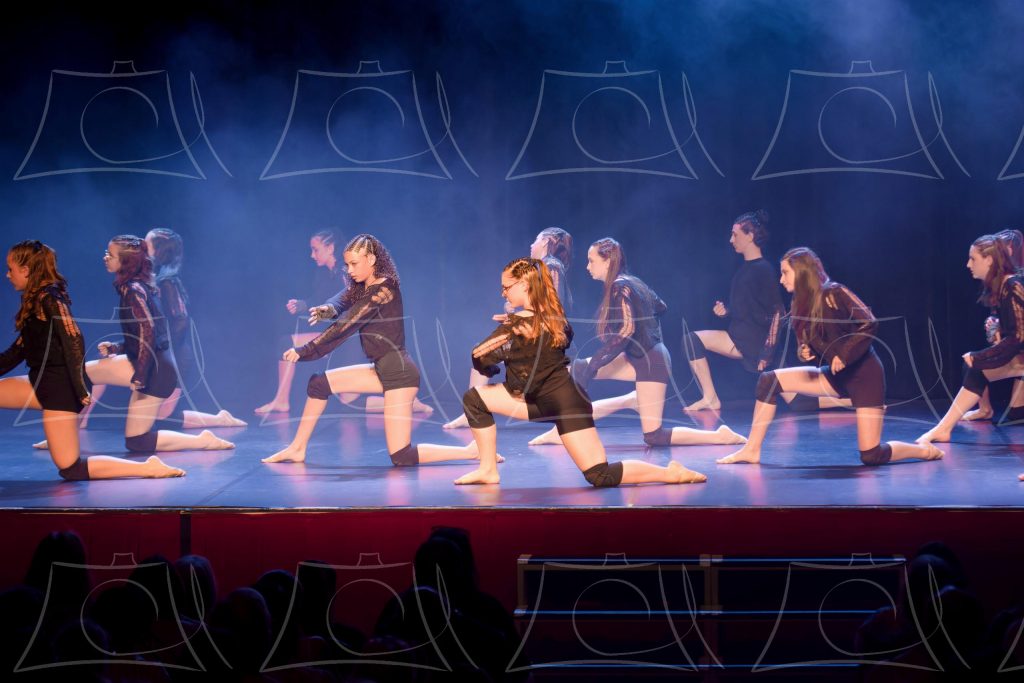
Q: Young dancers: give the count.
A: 12